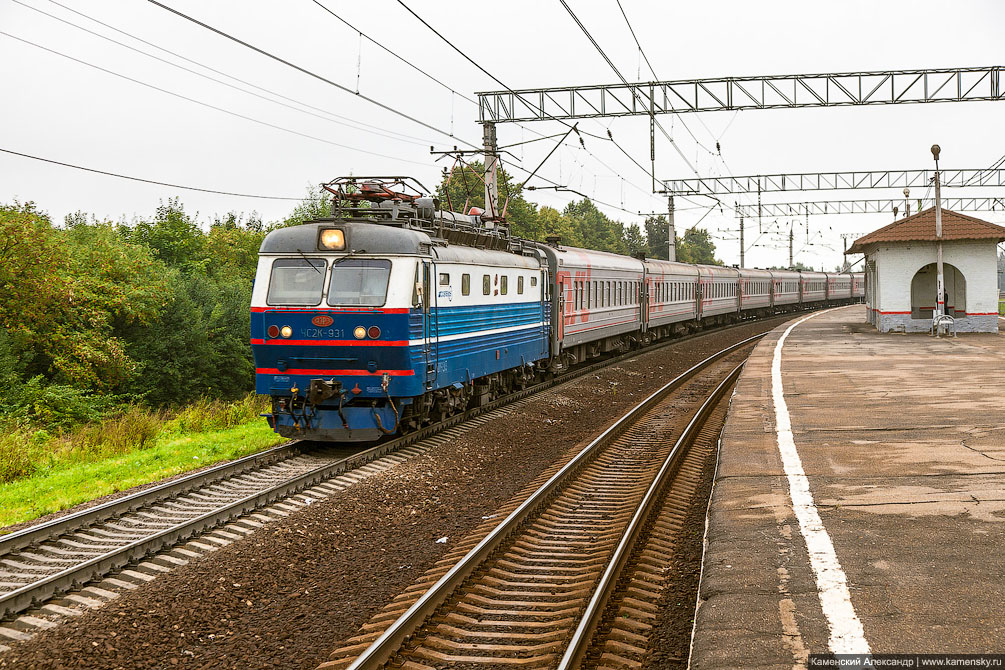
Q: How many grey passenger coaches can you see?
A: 8